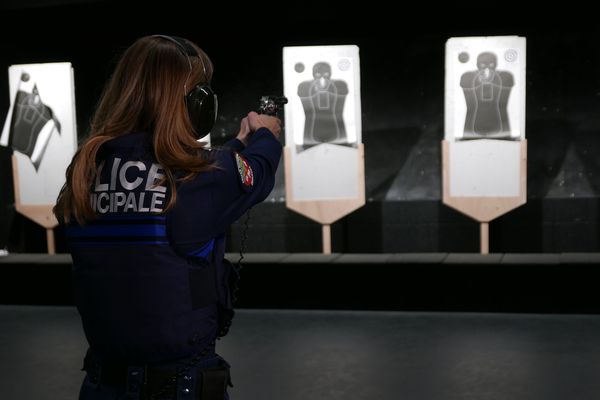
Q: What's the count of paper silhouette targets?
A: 3